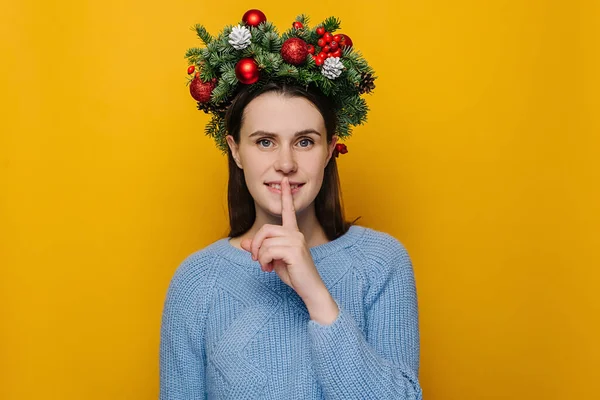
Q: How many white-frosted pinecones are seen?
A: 2